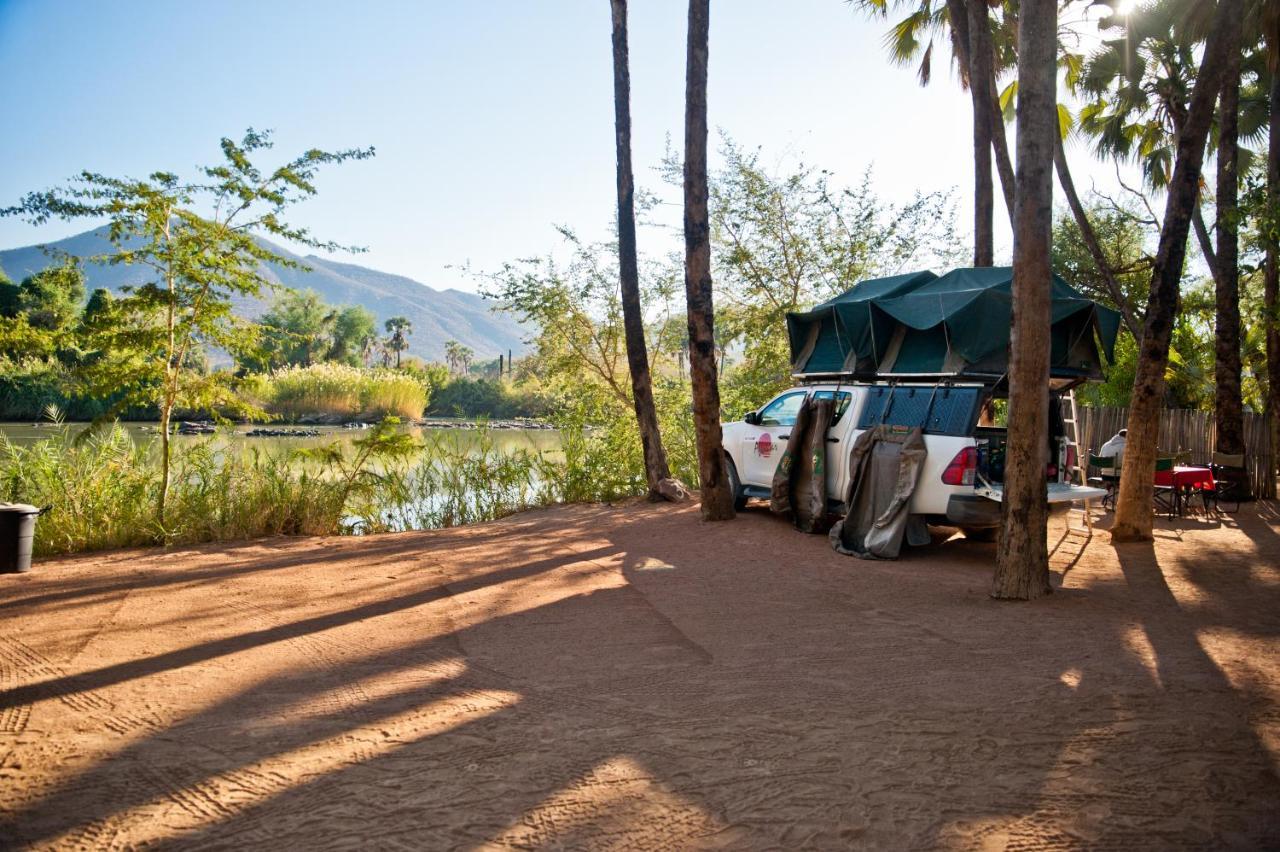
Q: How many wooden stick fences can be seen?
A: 1